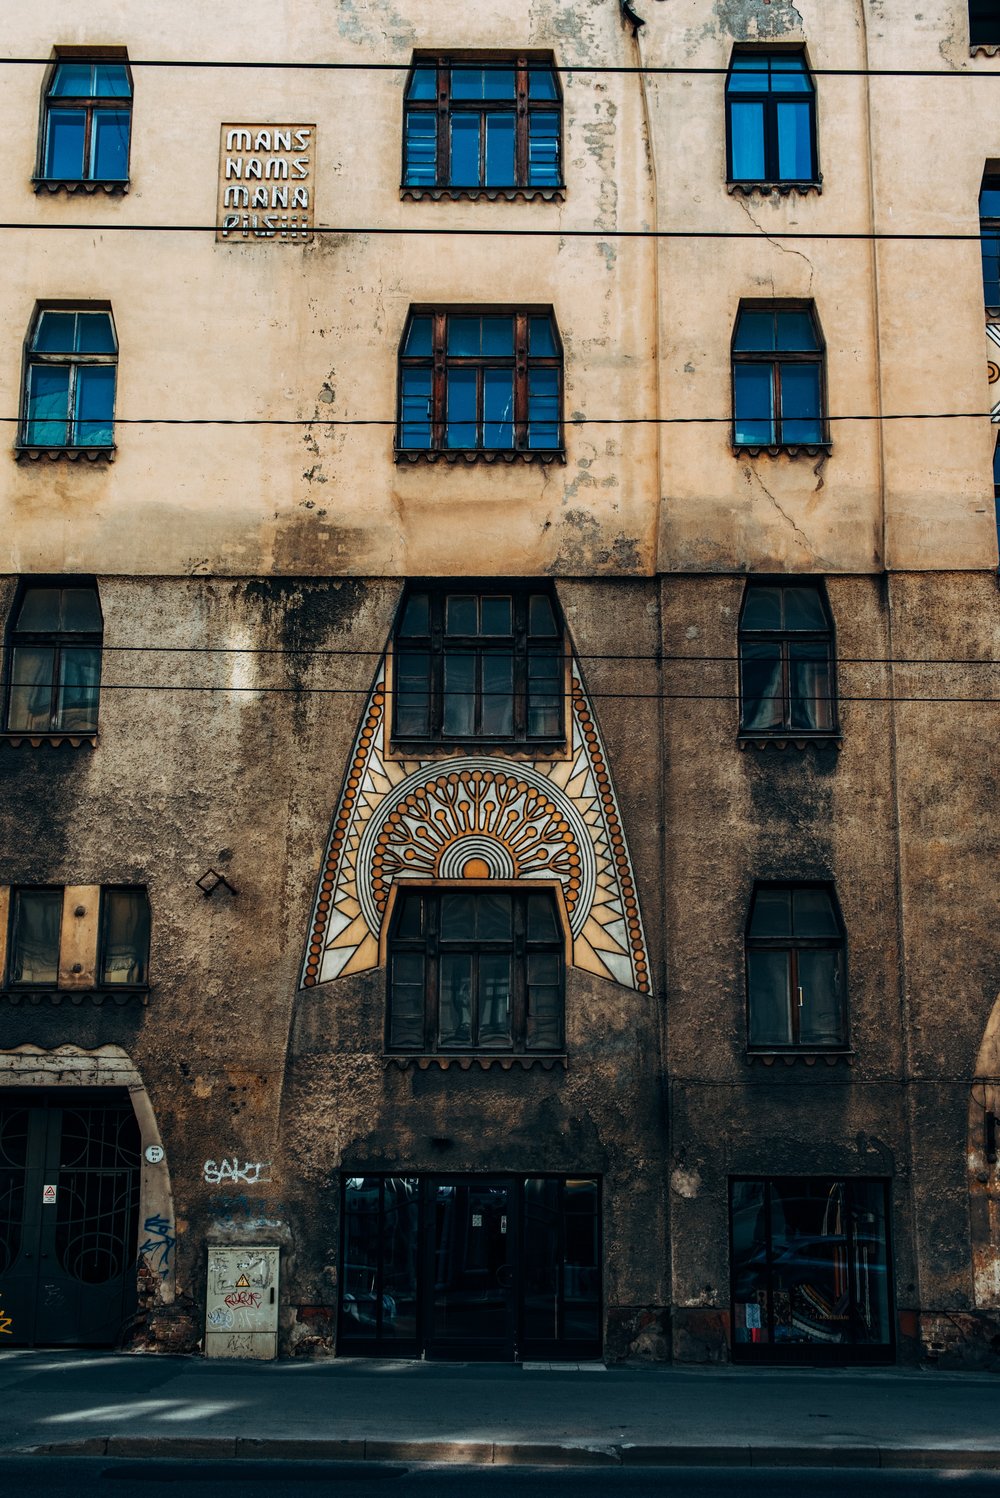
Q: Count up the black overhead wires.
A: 5